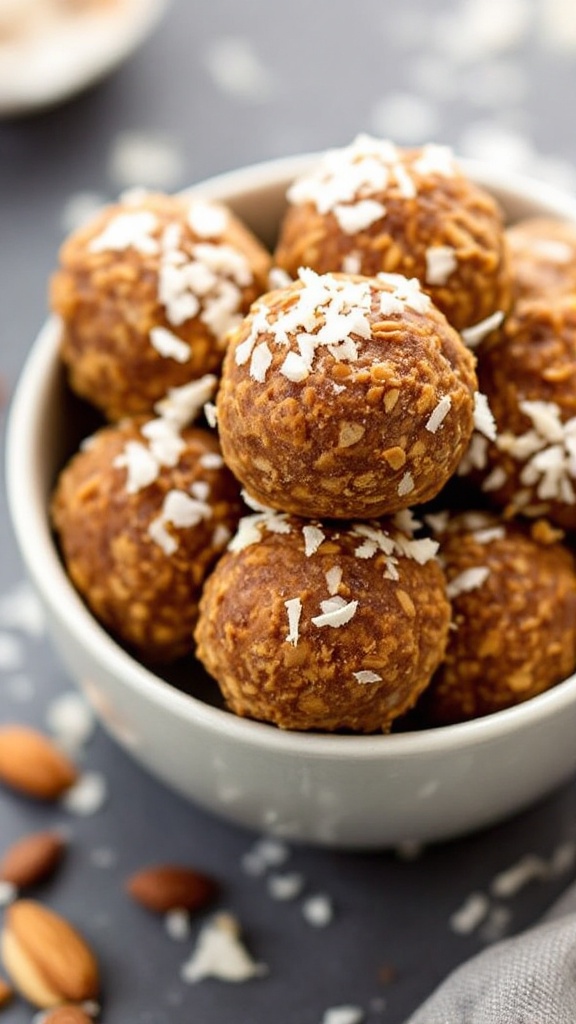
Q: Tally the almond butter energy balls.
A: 8